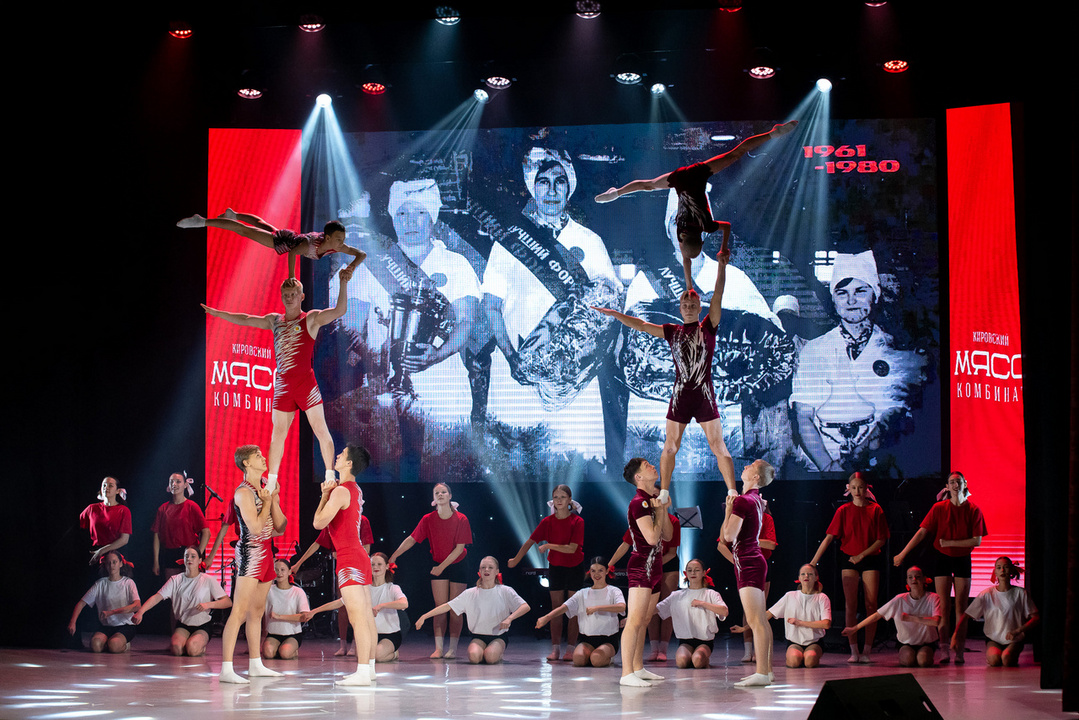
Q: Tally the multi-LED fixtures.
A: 12